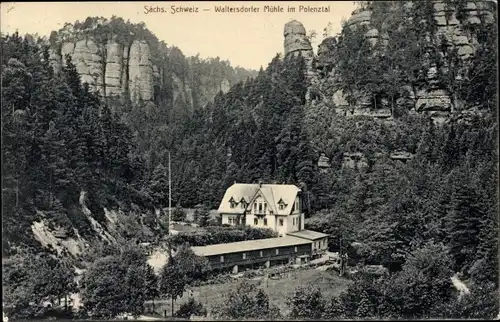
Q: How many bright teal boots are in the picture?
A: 0